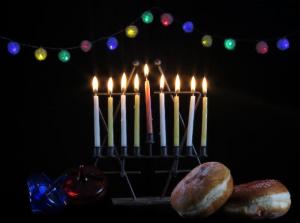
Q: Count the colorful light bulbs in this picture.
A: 13